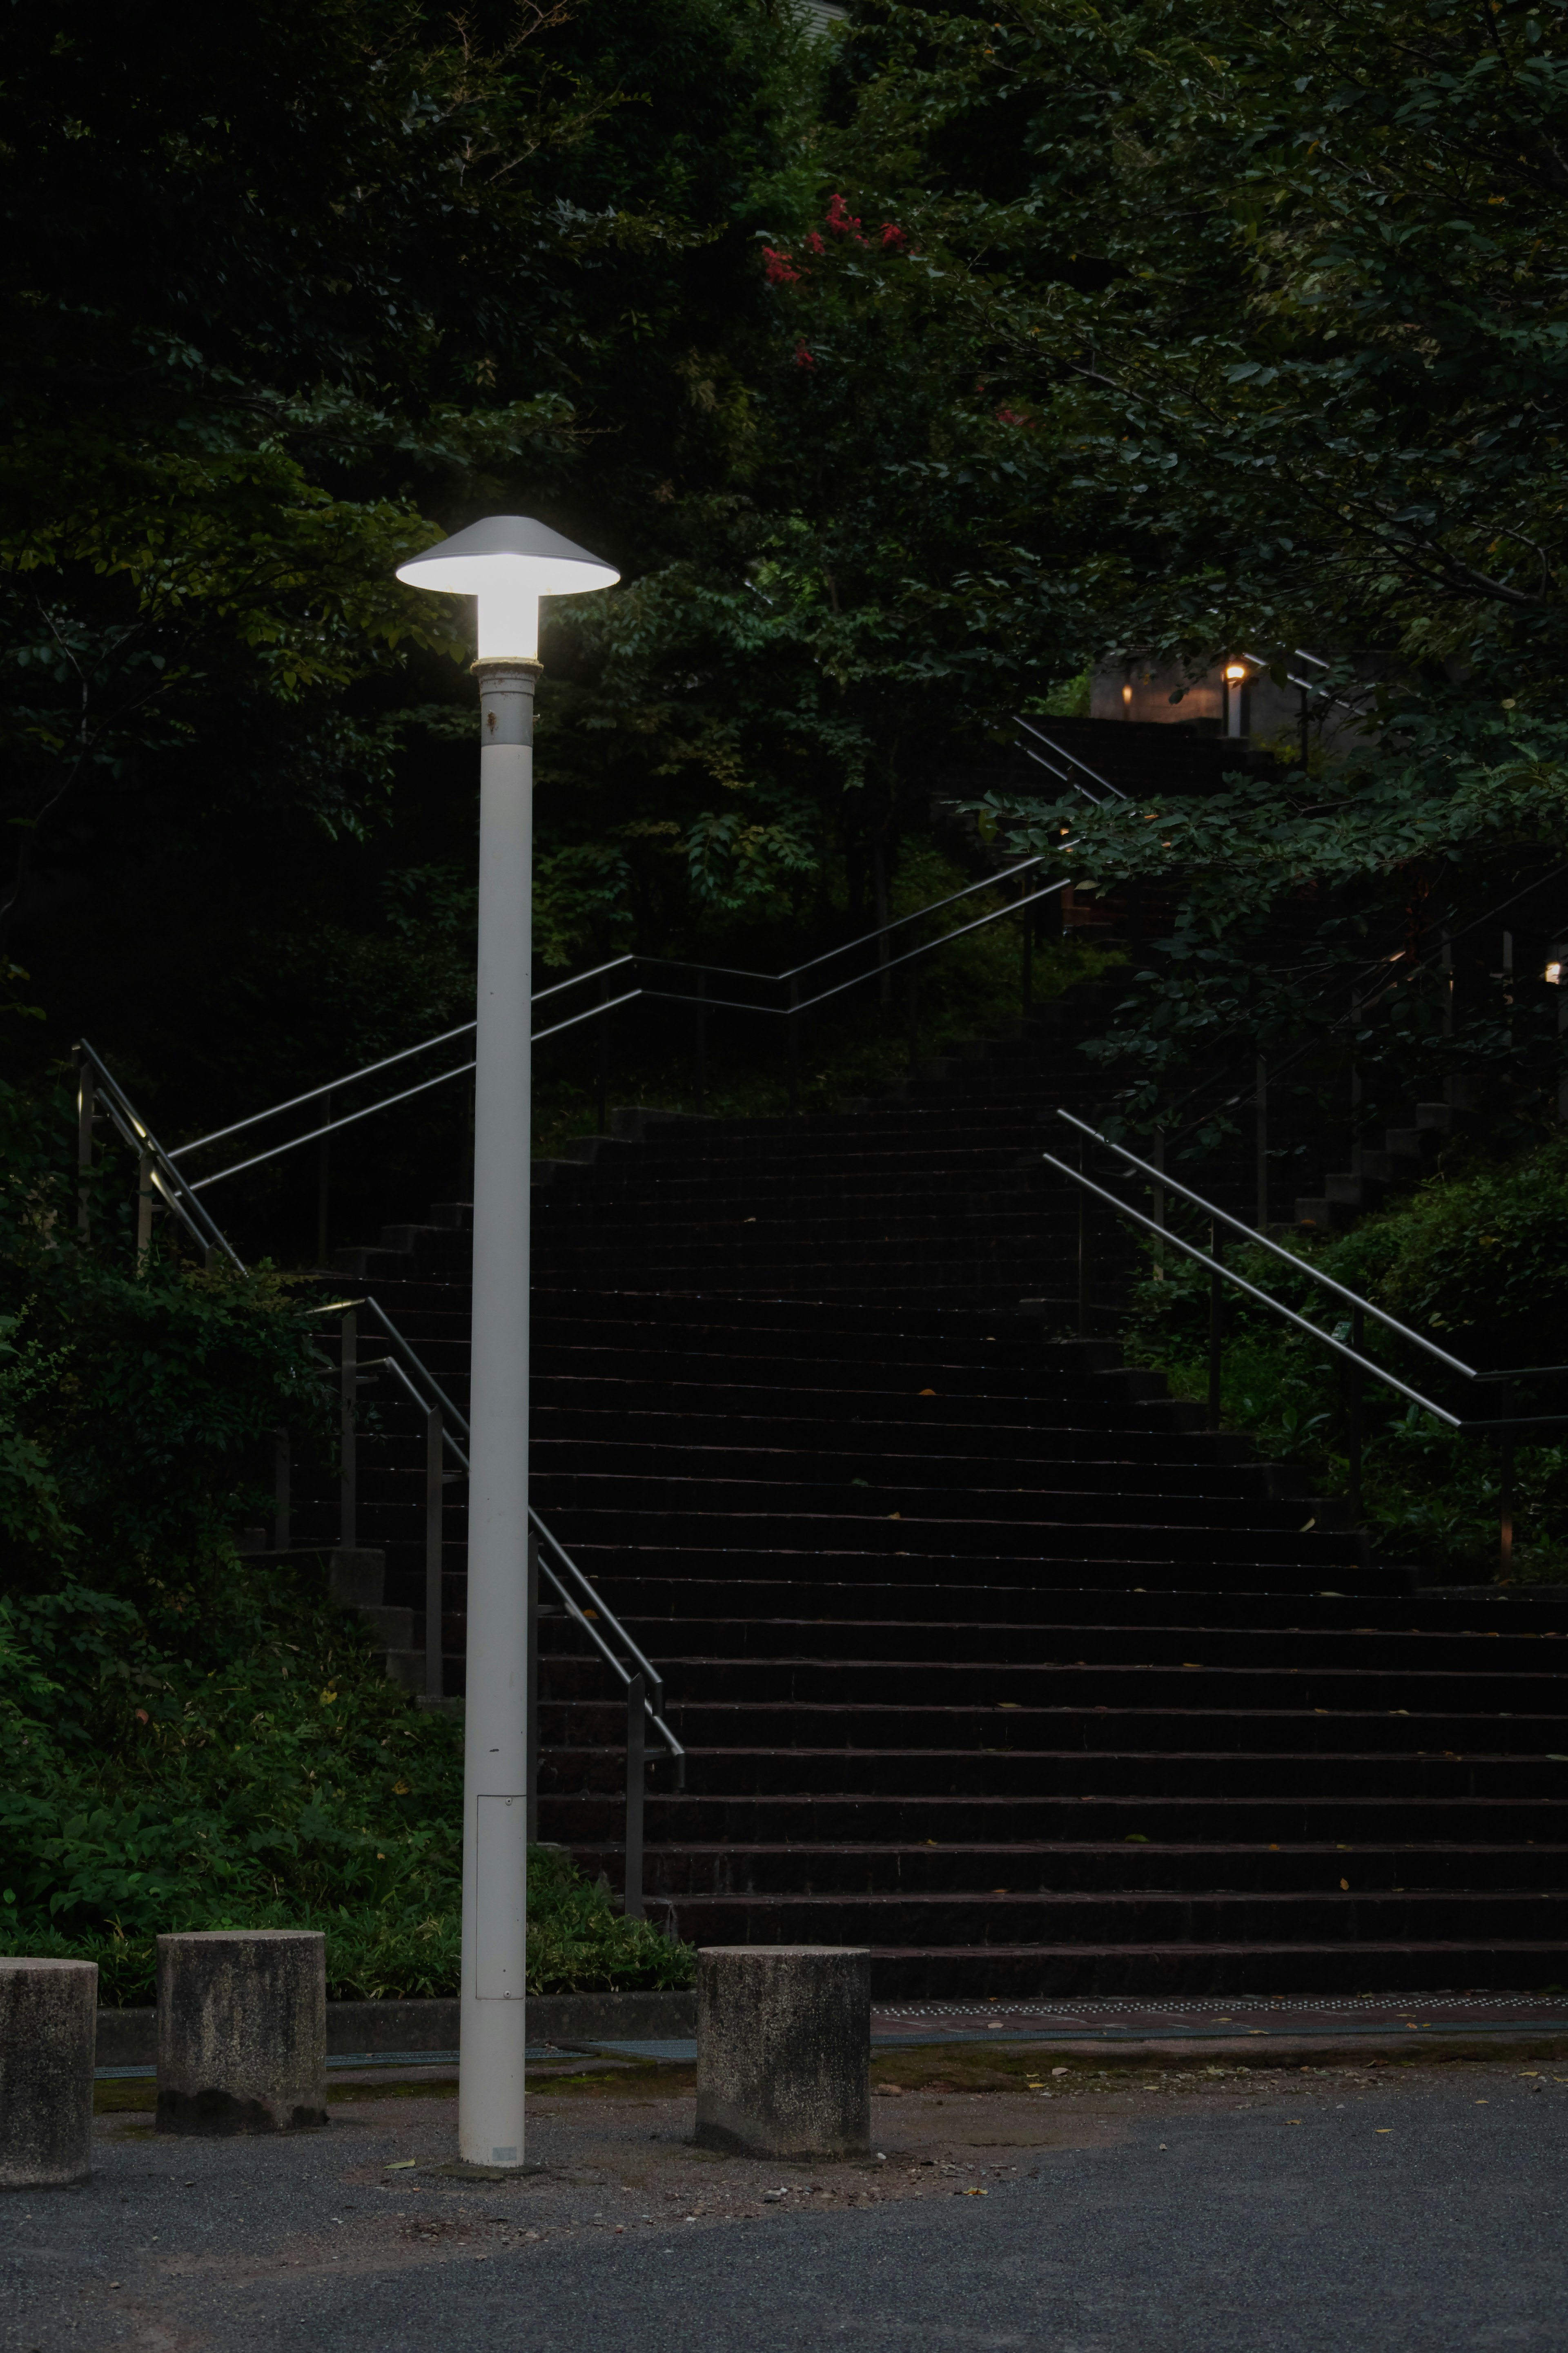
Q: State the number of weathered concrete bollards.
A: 3